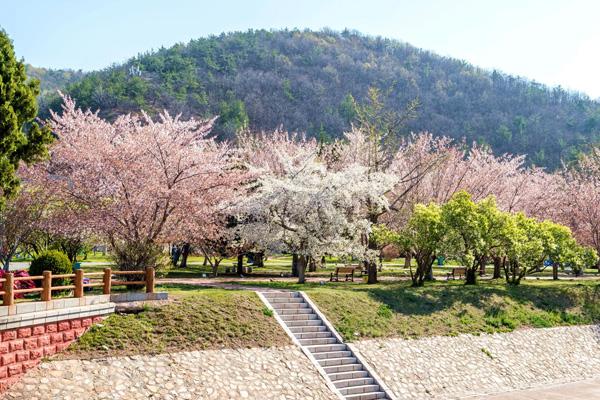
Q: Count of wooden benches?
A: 2